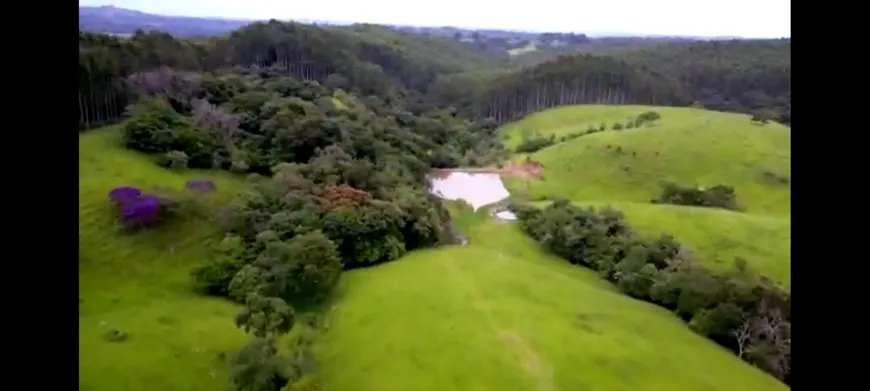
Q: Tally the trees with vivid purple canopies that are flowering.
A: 3